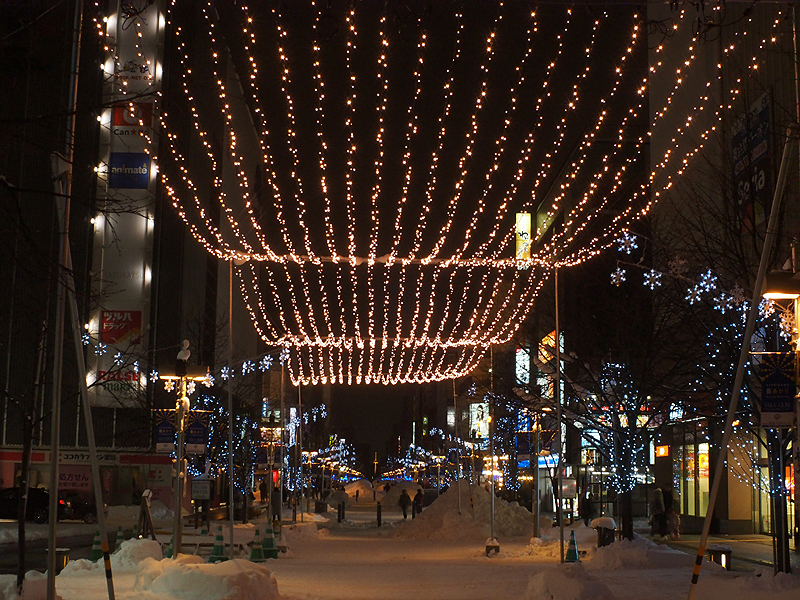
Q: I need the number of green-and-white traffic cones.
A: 9